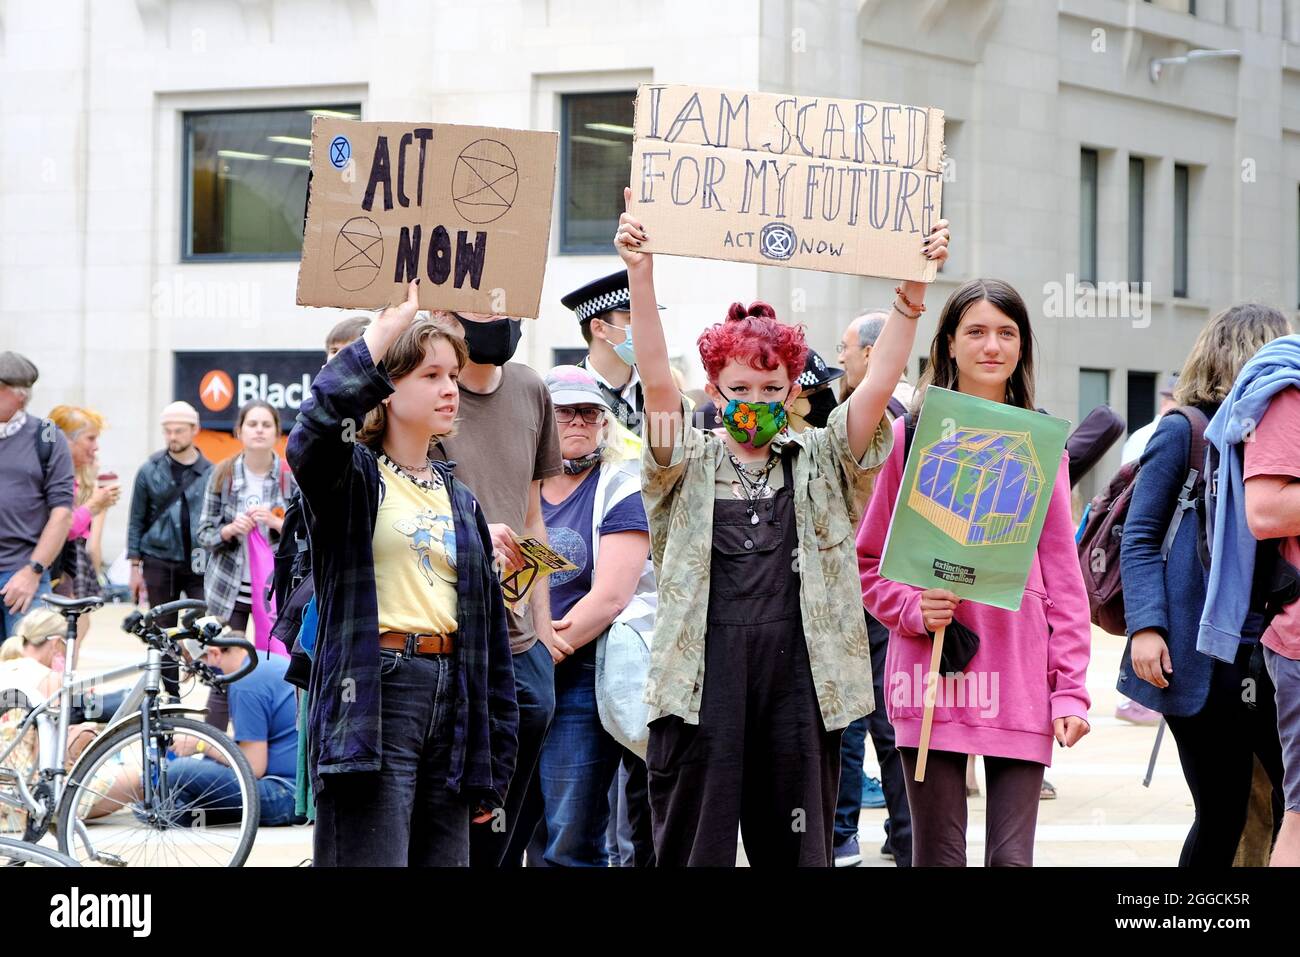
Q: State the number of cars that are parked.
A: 0